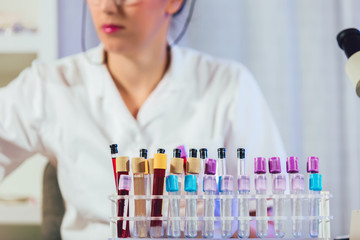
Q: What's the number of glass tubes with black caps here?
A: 8